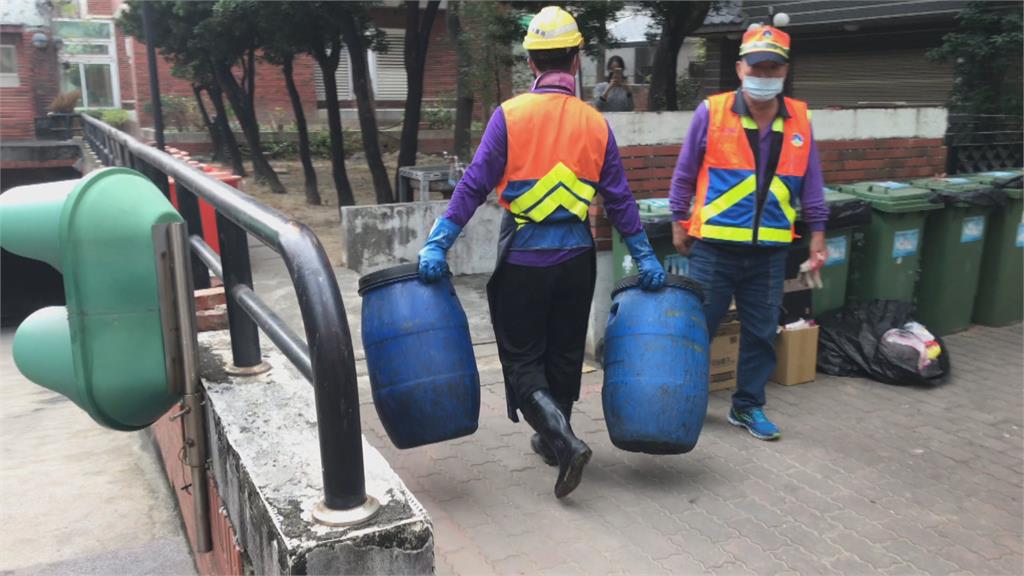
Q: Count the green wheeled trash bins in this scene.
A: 5